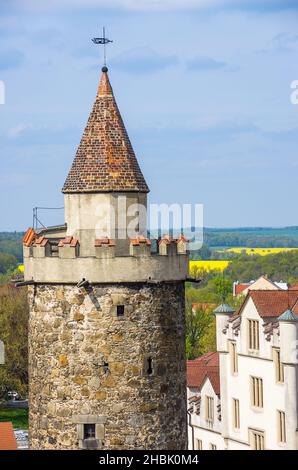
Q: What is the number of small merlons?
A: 7